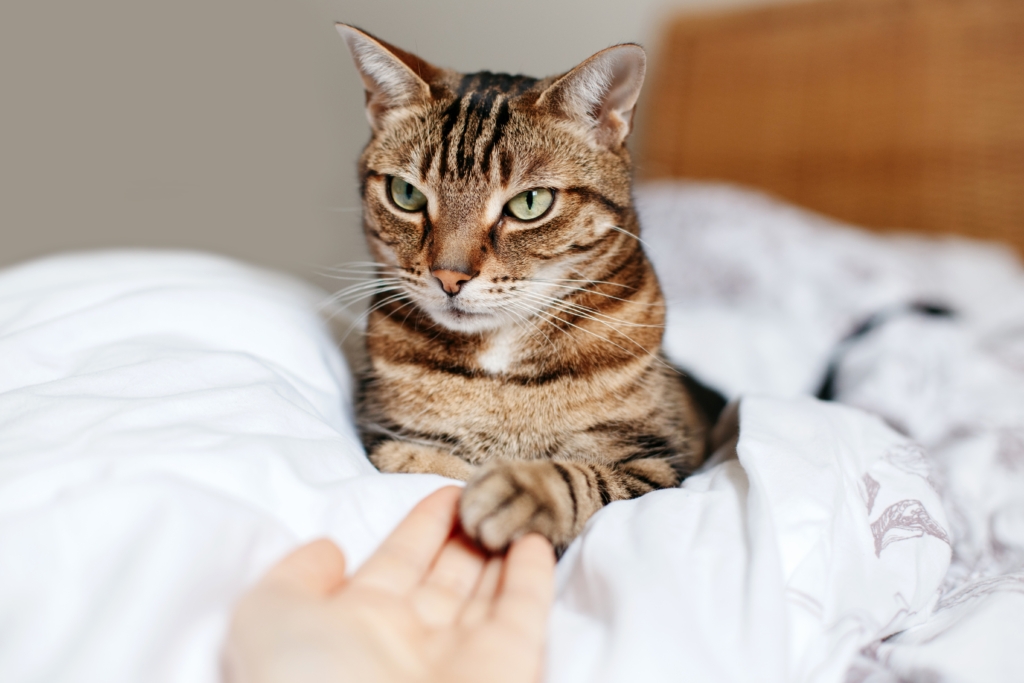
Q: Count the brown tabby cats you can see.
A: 1